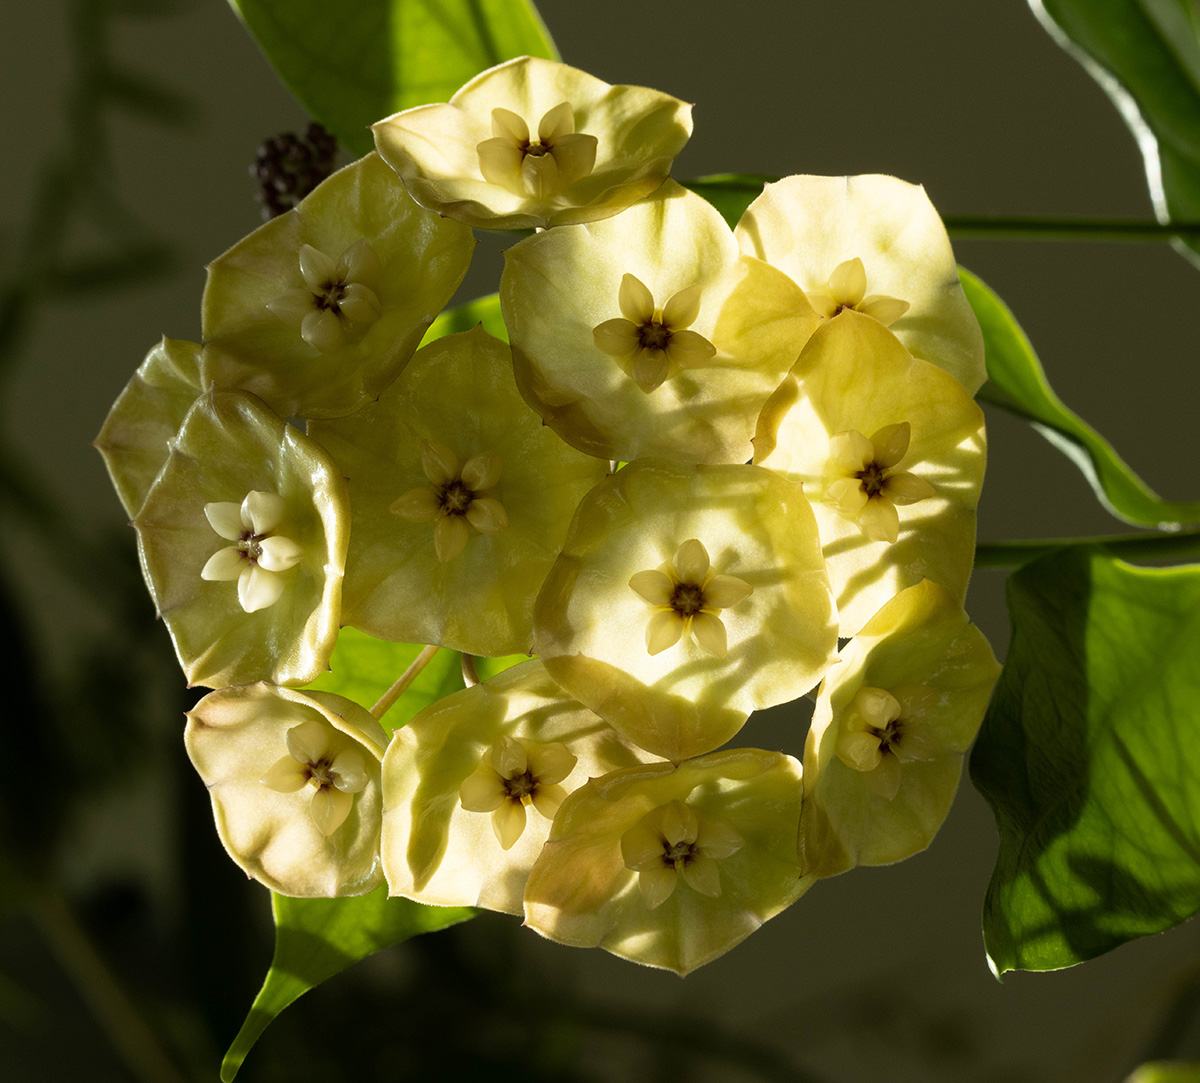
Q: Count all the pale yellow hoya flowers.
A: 13